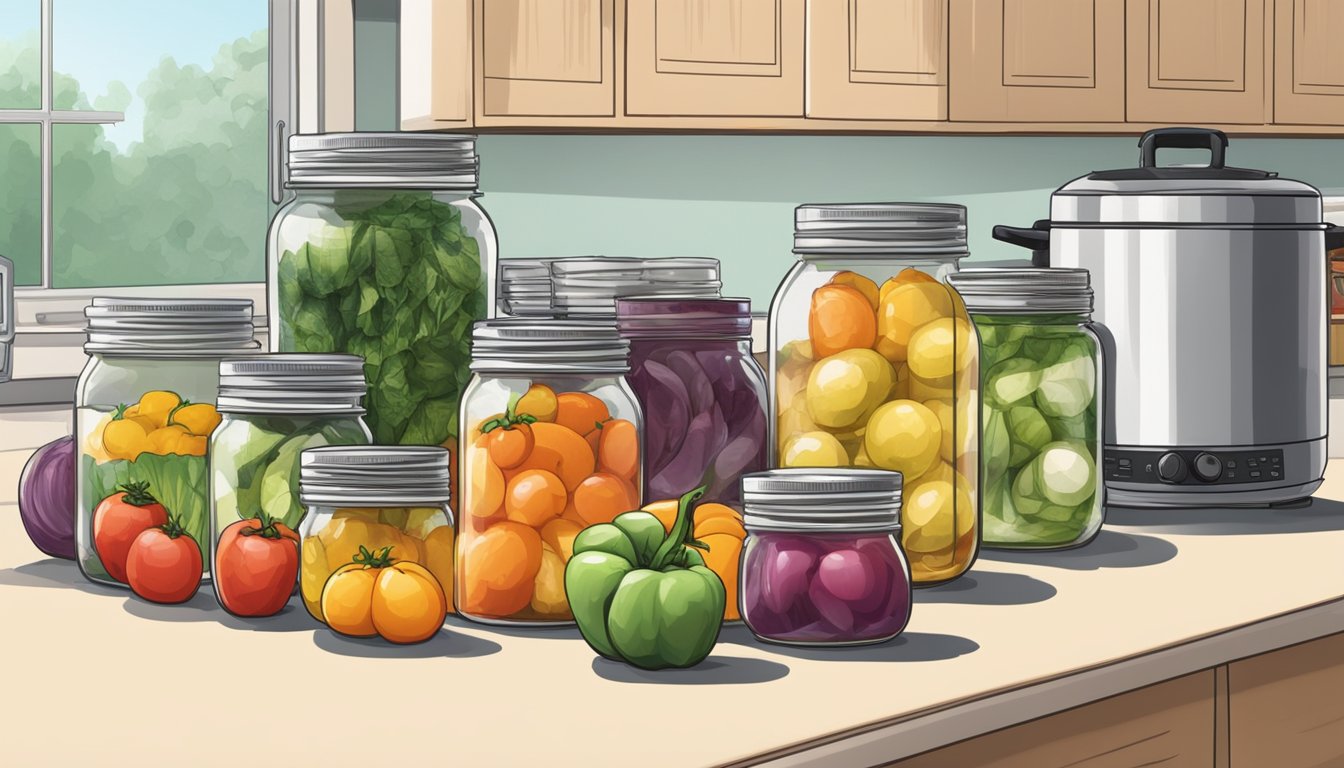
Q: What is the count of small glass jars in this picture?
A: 2